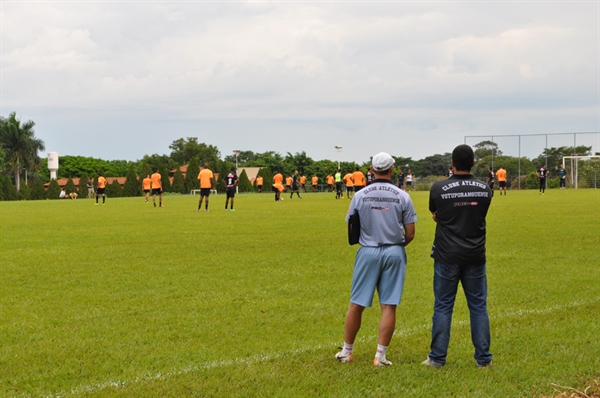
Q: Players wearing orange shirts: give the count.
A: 13